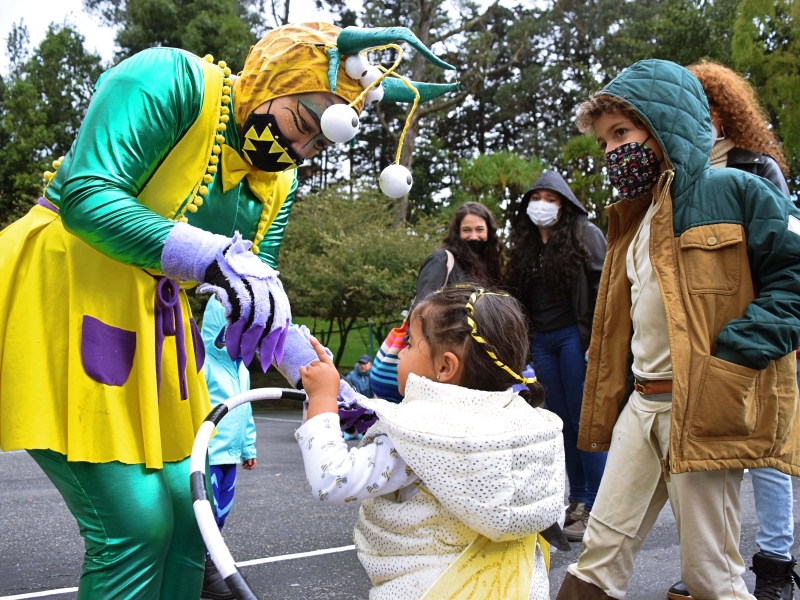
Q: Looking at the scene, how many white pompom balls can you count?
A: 5